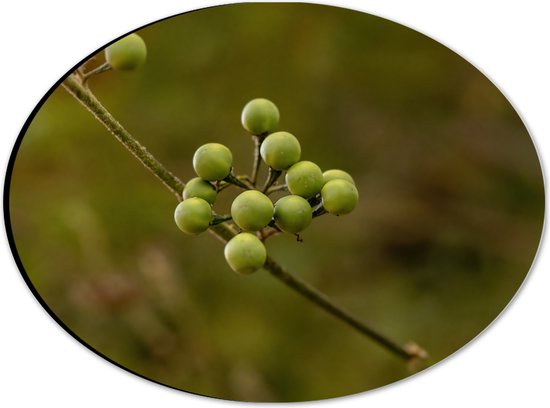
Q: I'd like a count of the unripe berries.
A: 12